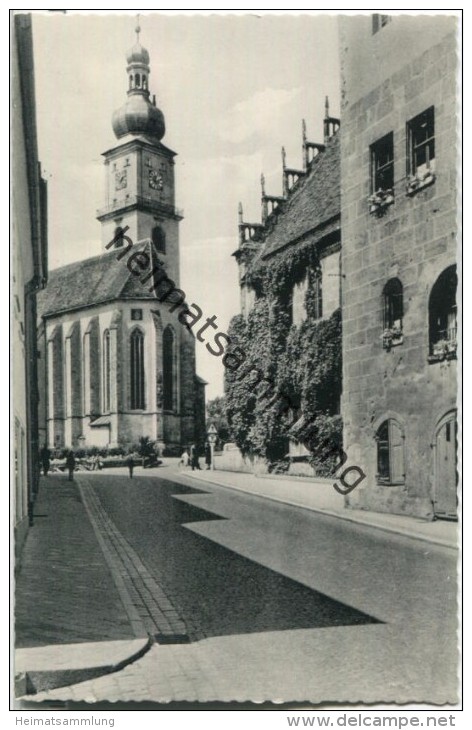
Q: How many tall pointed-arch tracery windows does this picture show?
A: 3